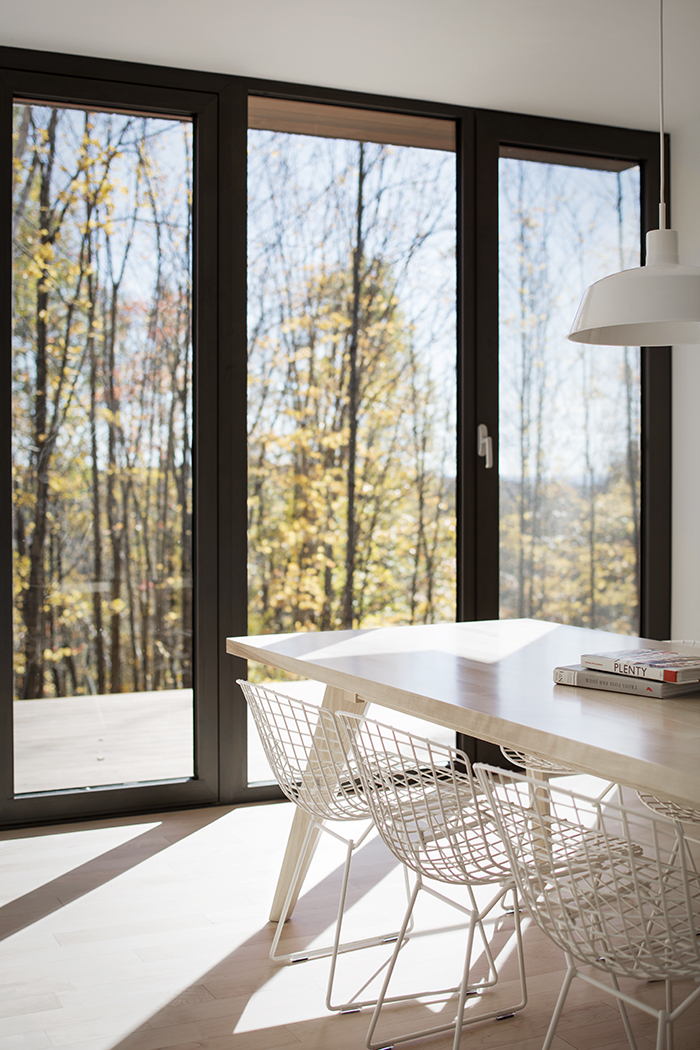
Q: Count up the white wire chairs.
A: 5